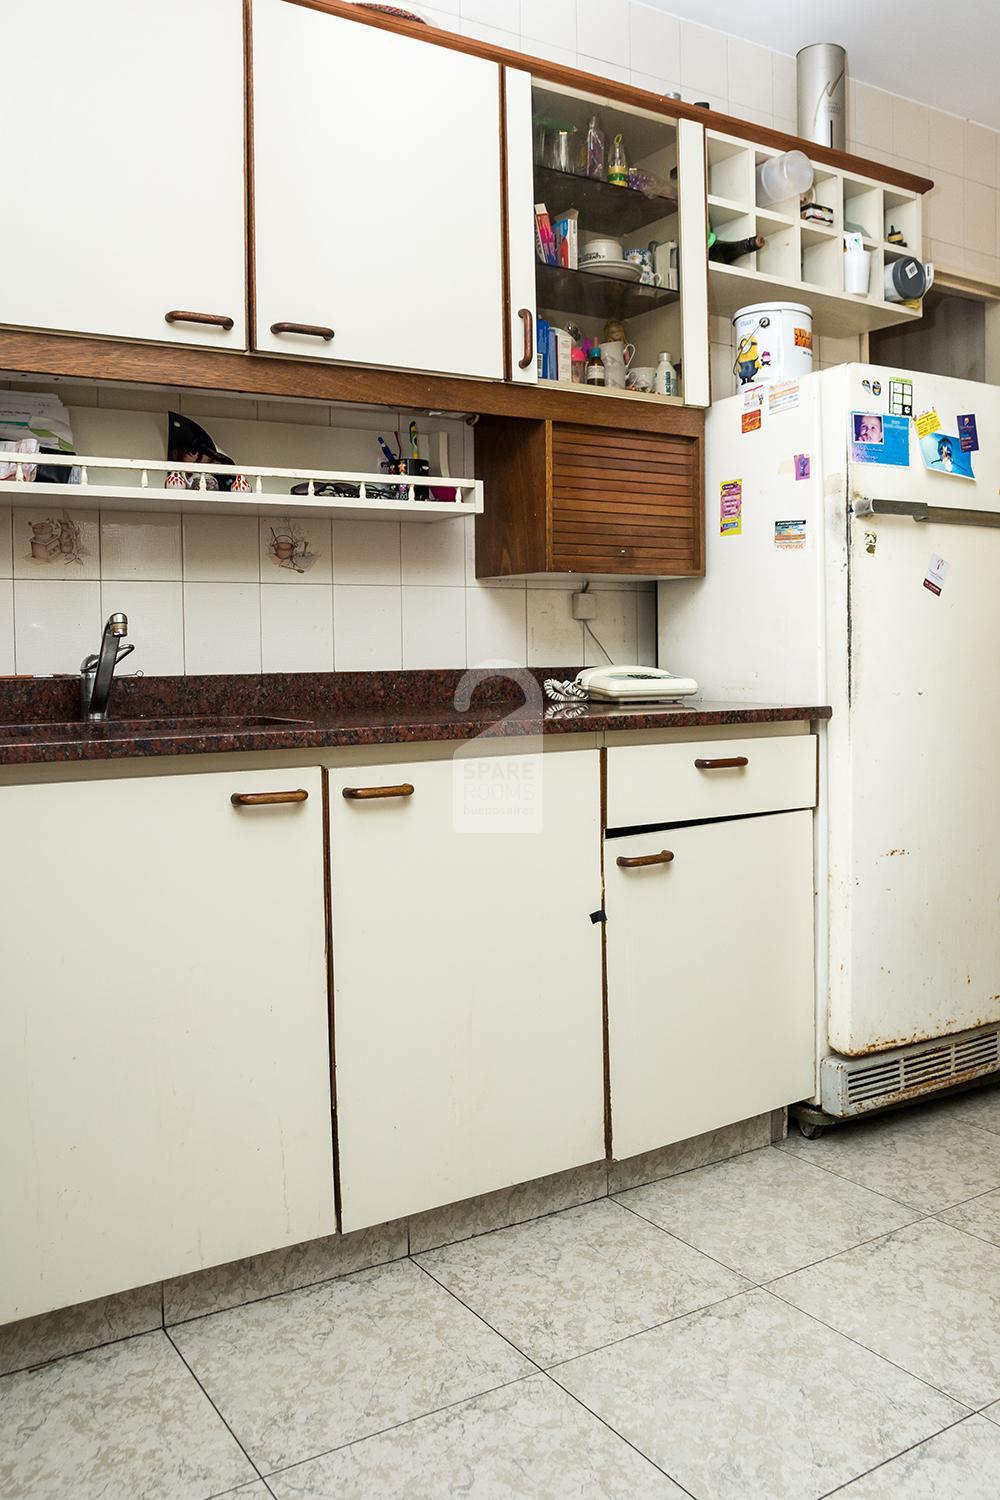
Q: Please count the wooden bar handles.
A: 7